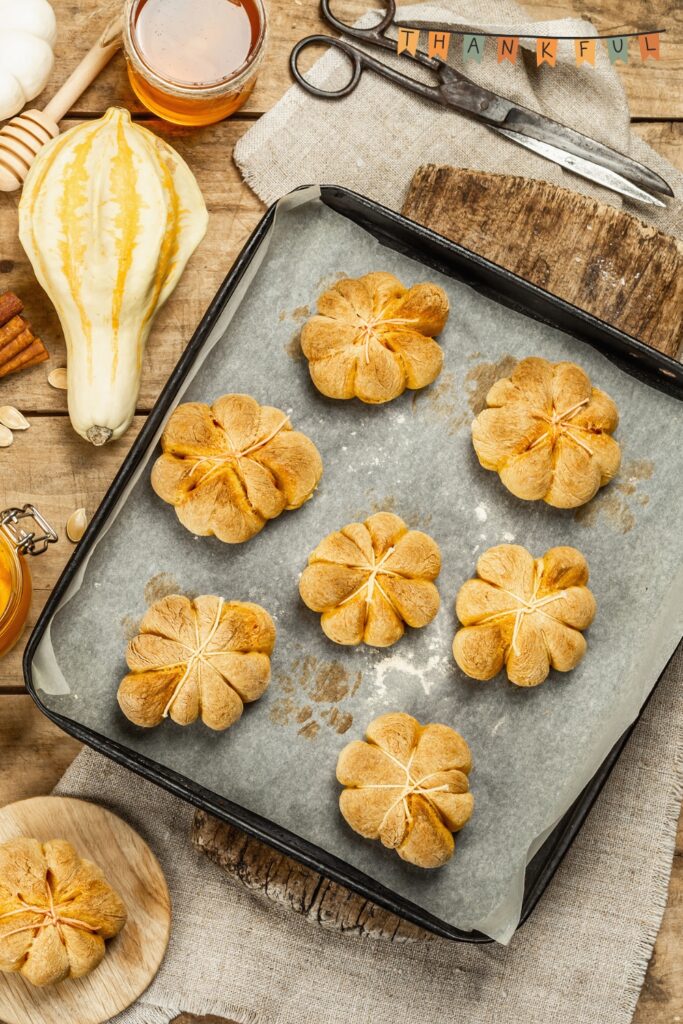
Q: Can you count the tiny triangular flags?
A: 8